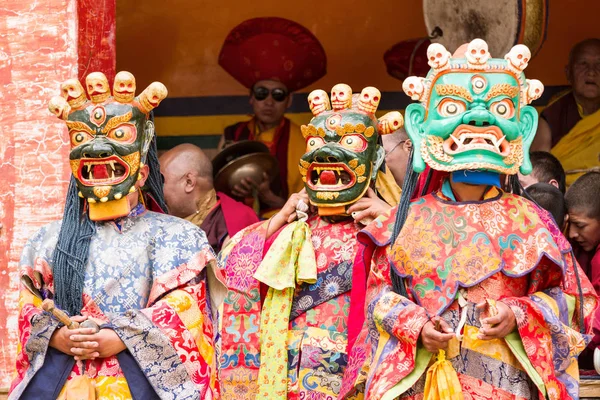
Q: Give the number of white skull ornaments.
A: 14